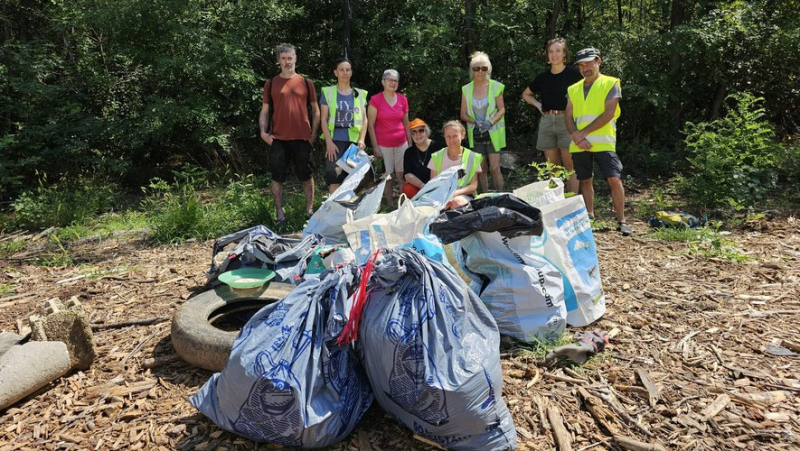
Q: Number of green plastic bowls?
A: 1